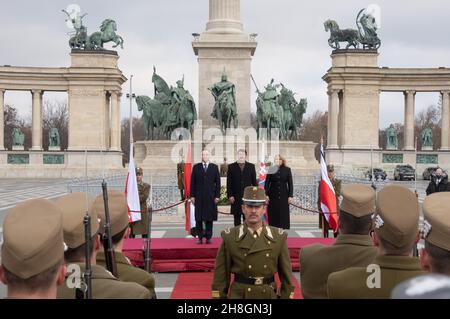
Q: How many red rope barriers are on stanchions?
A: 3